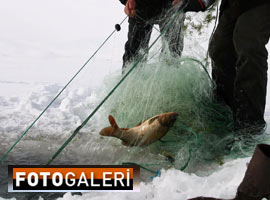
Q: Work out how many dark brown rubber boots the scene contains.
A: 1